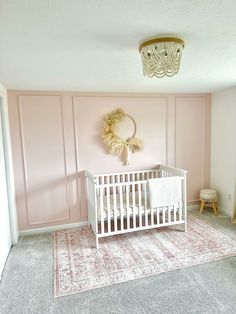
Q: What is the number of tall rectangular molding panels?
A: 3